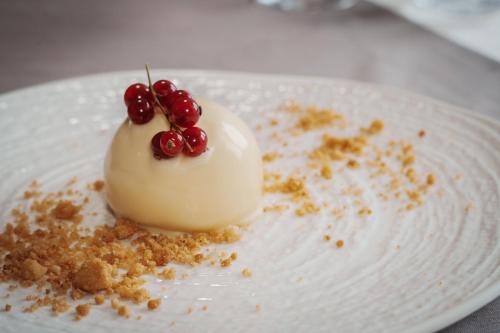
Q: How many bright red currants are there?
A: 8